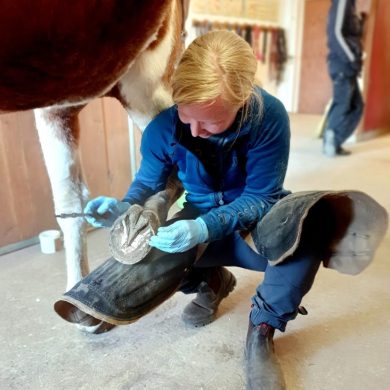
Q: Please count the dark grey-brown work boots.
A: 2